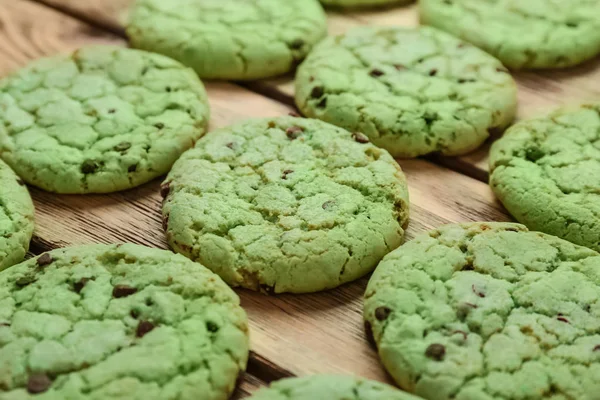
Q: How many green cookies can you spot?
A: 11